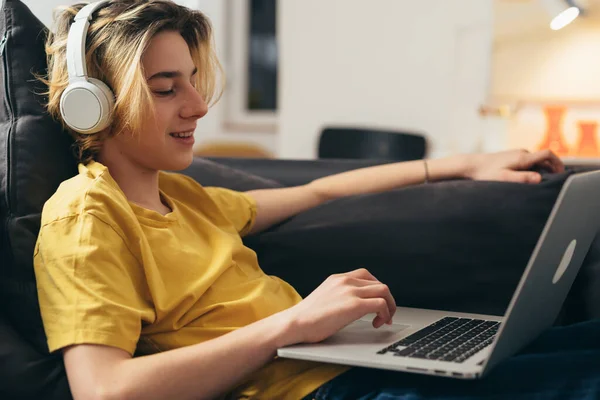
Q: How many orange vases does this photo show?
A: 2